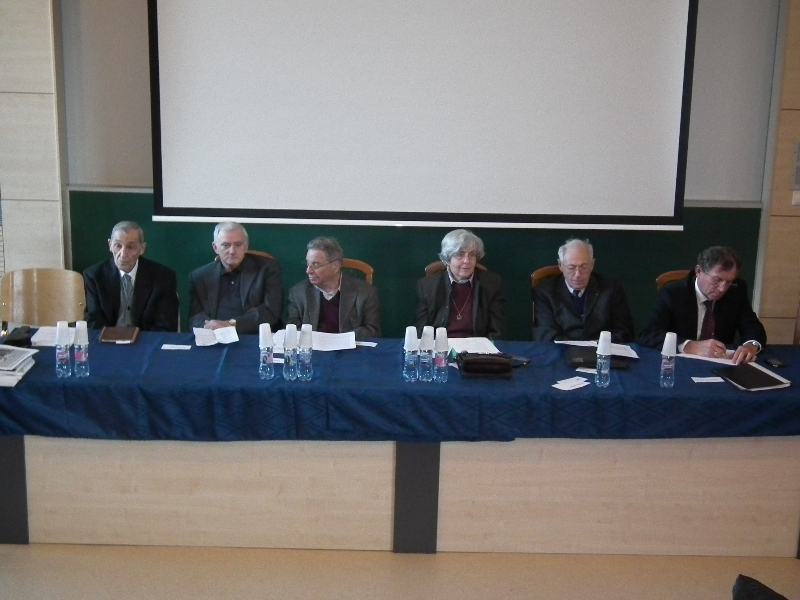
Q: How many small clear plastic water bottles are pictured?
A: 10